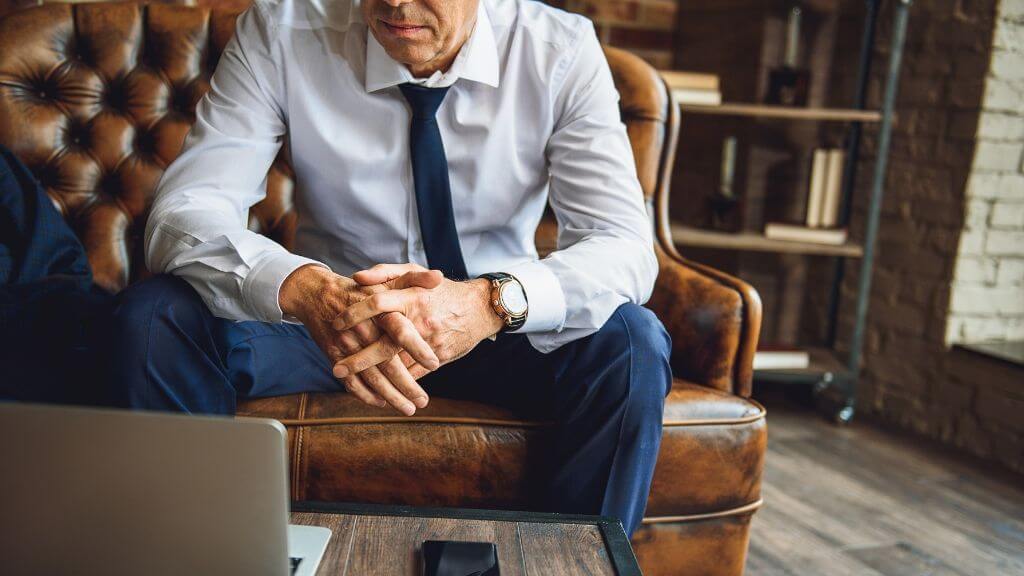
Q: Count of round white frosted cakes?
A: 0